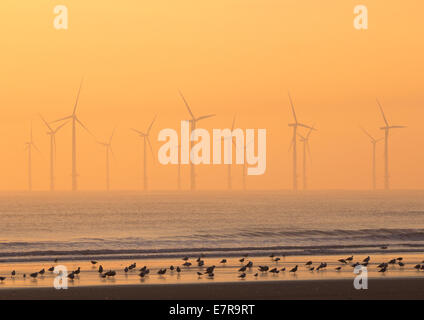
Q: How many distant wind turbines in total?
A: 13